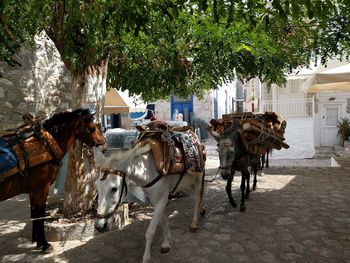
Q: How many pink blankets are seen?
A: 0